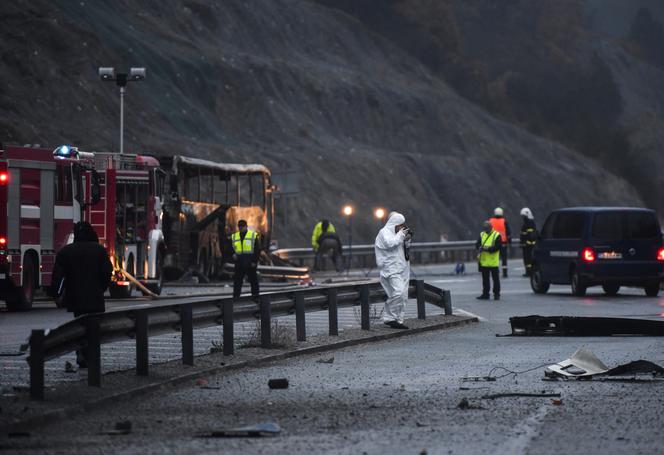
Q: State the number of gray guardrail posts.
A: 11